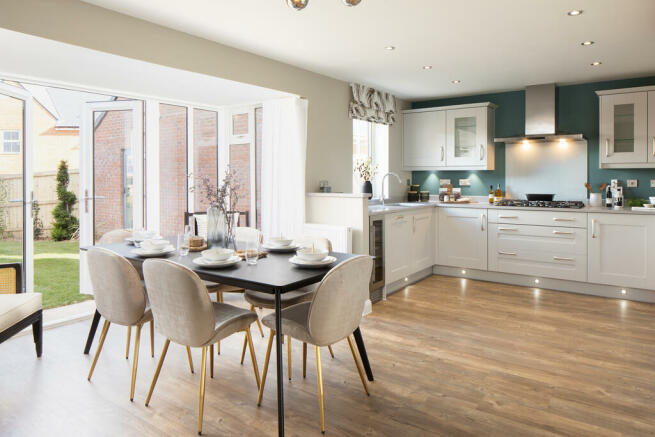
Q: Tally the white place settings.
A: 5